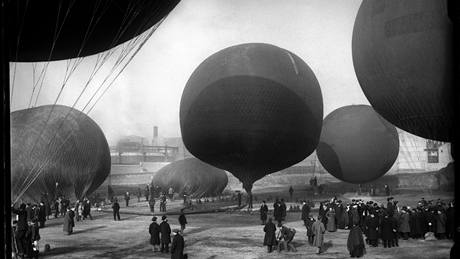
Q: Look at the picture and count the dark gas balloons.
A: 6